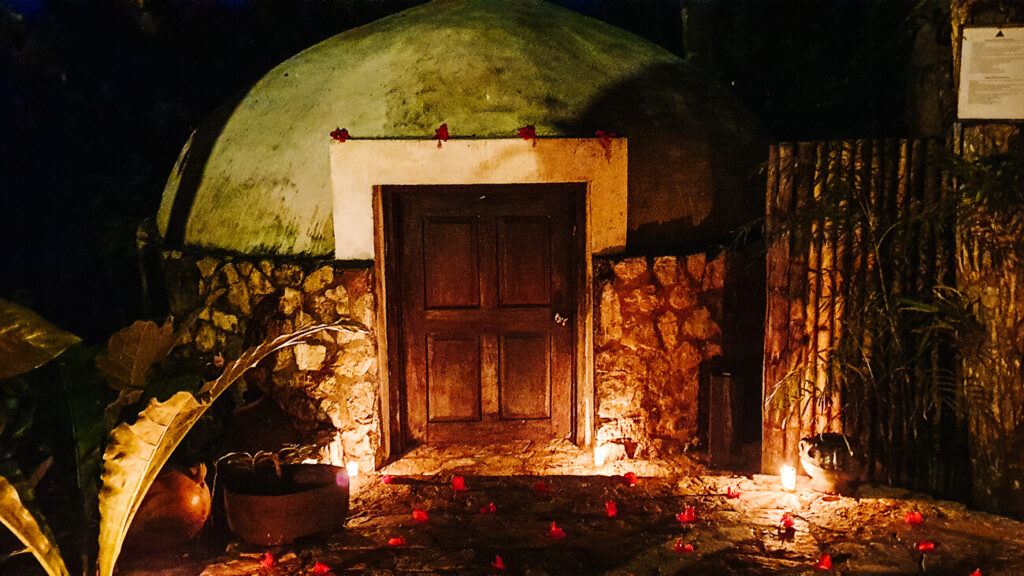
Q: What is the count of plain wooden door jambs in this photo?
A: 2